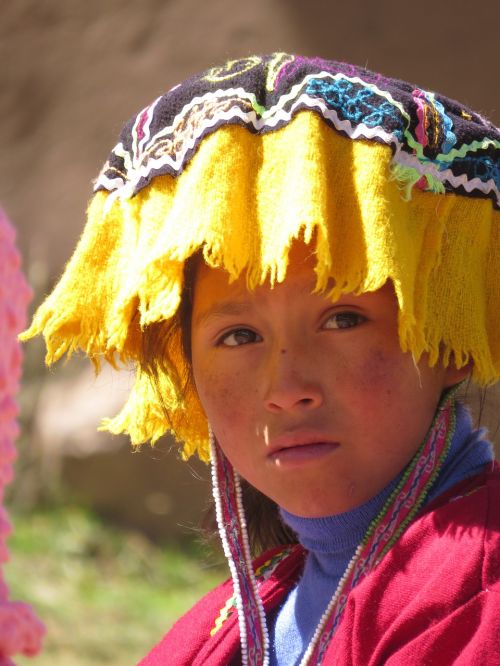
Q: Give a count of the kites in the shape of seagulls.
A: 0